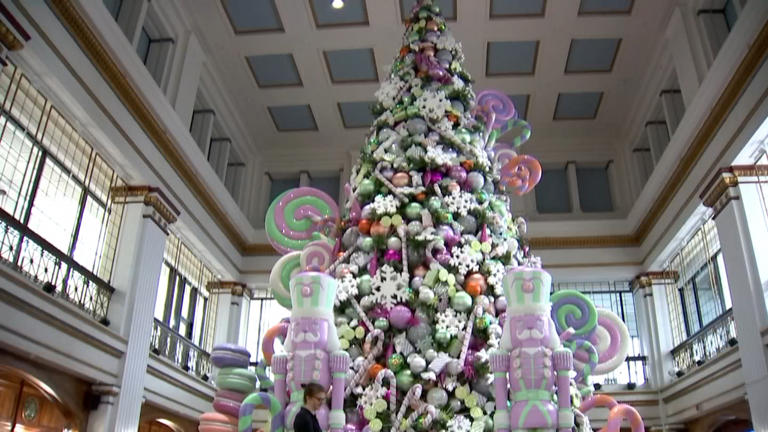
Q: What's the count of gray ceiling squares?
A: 13